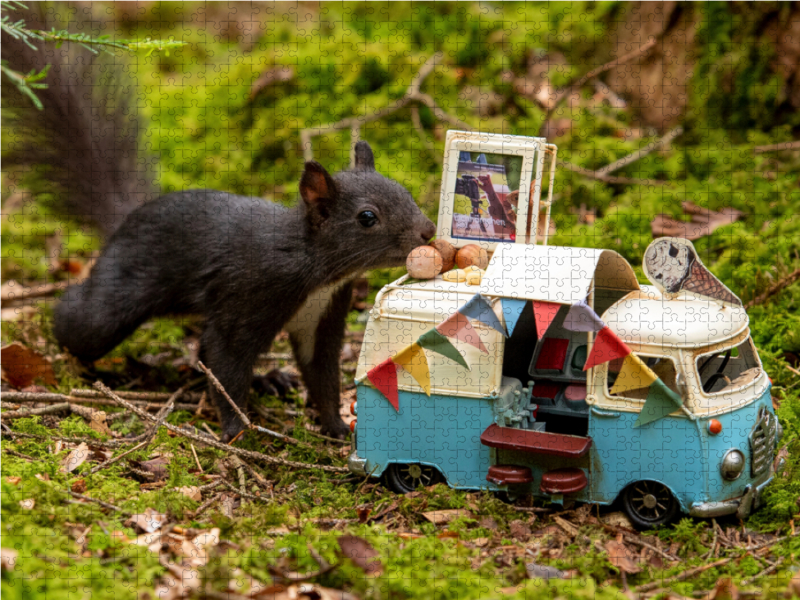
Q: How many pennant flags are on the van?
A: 11